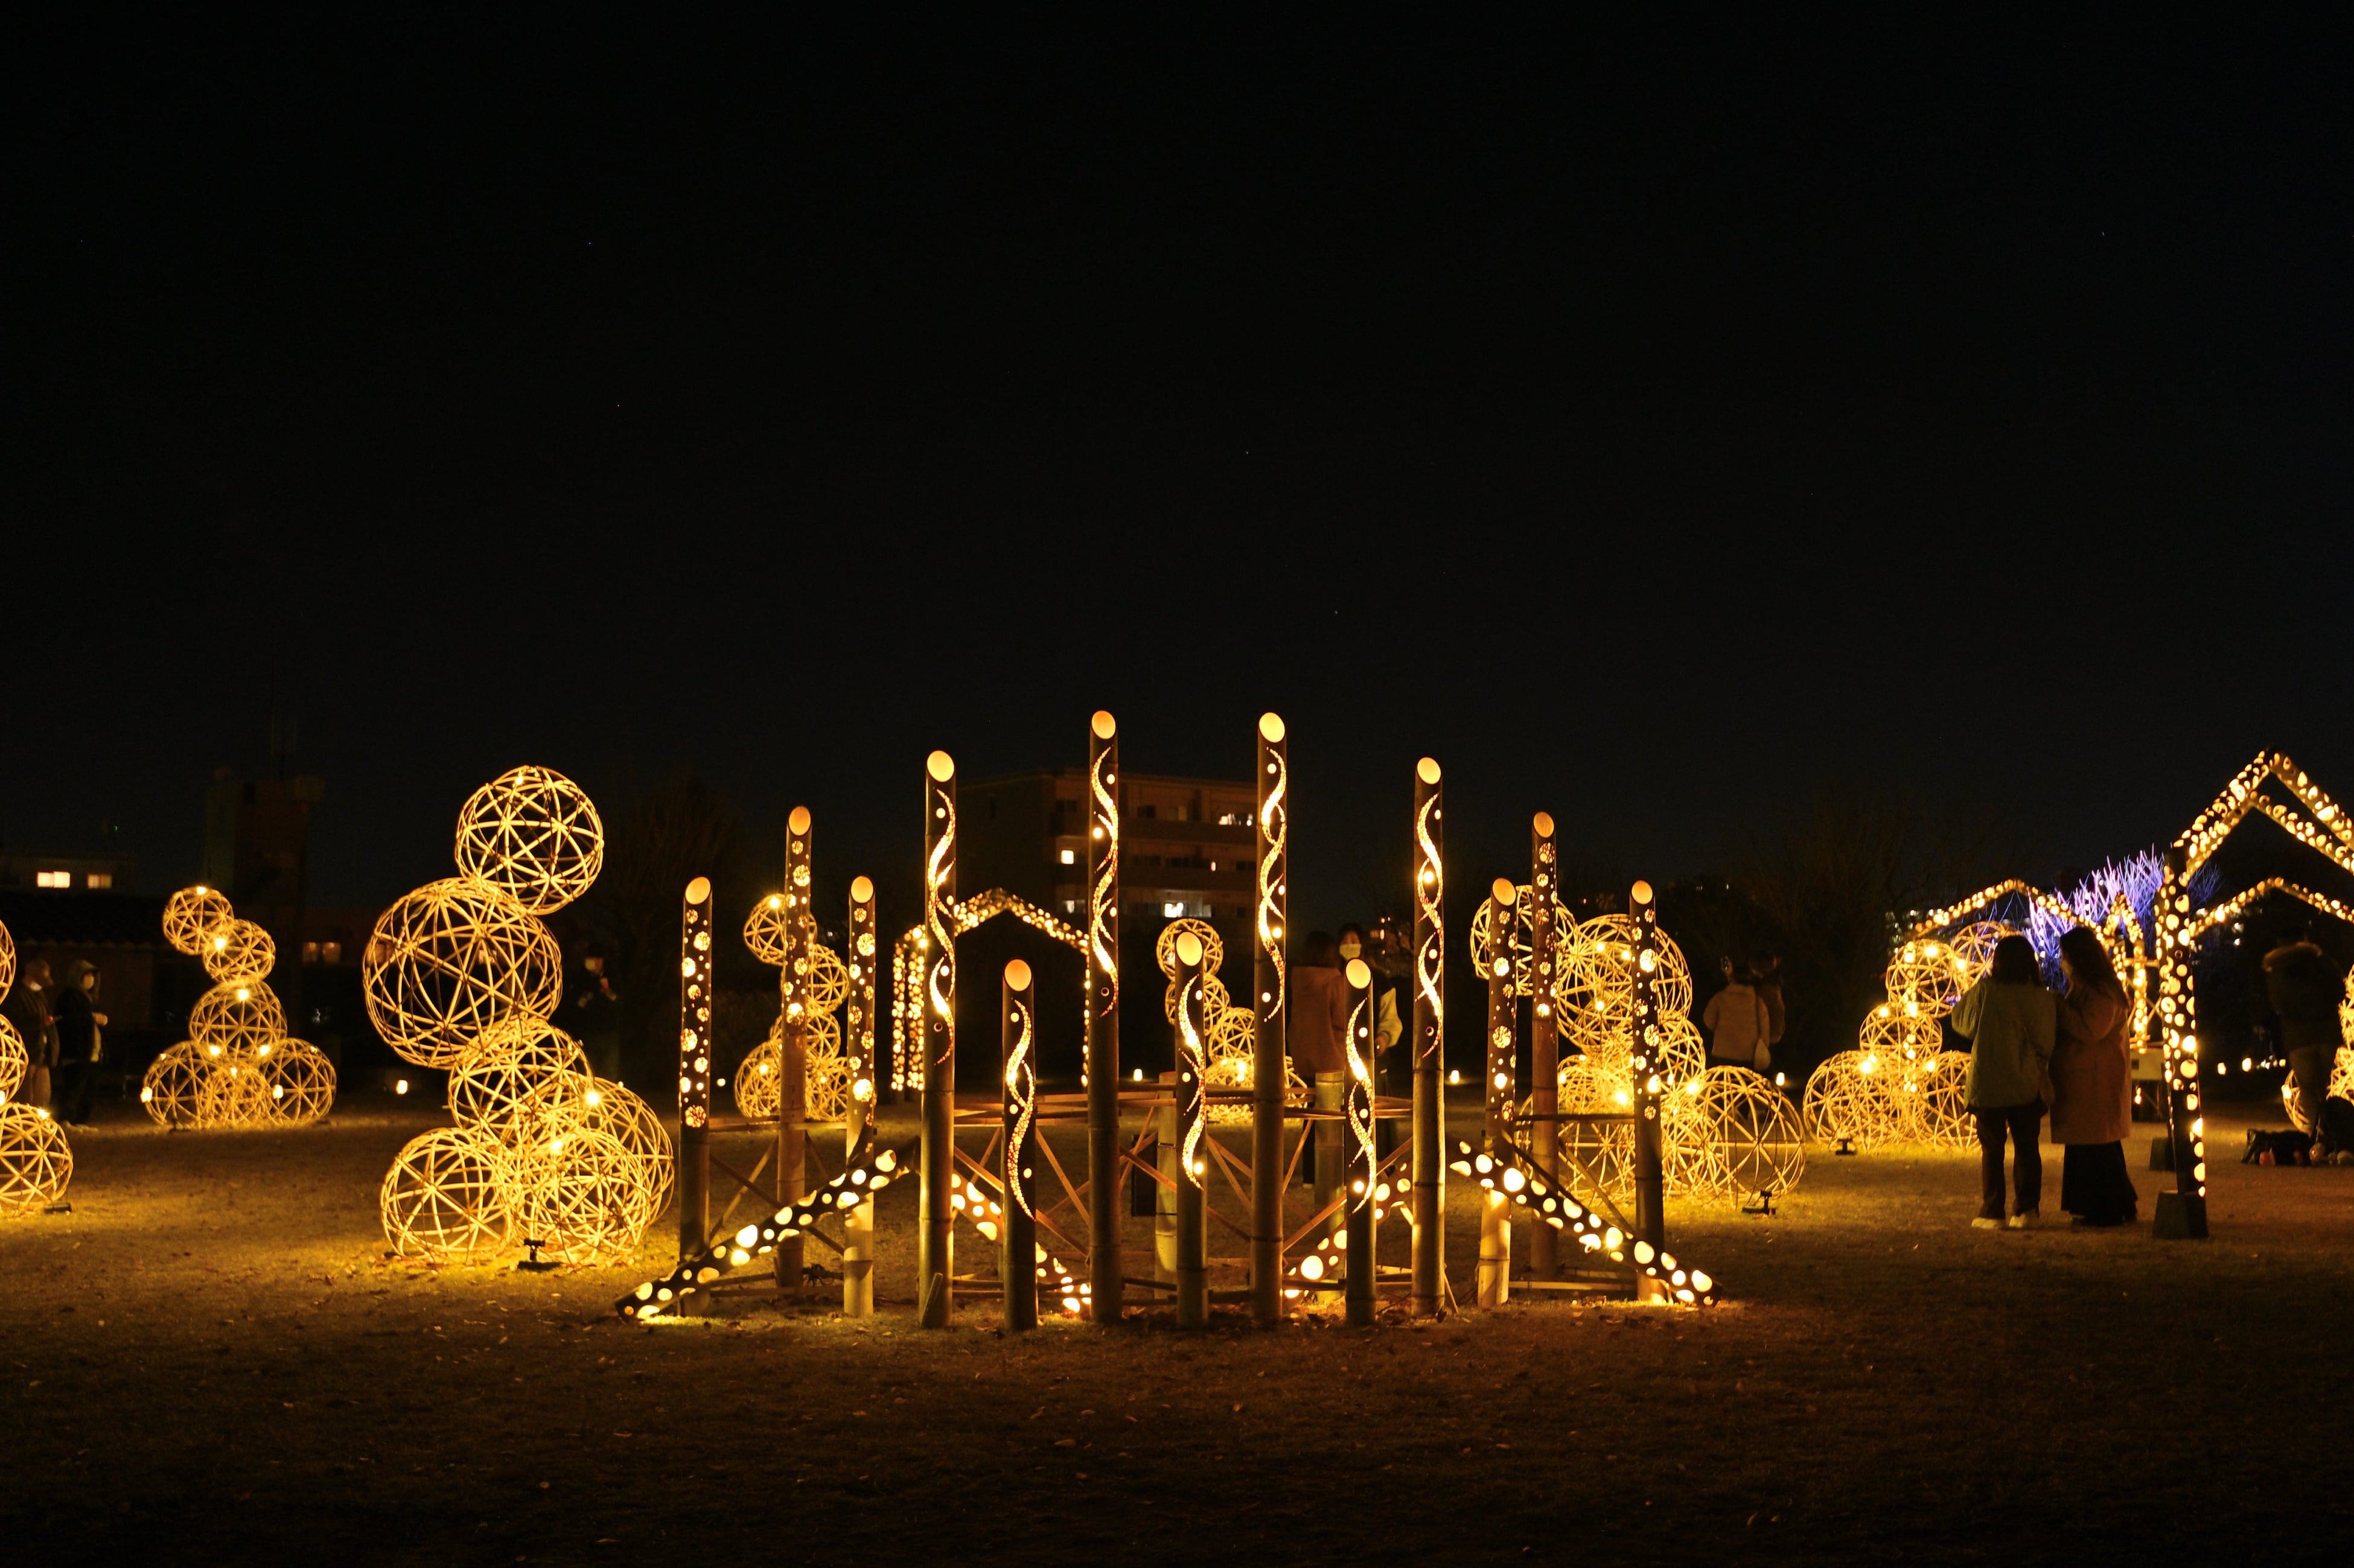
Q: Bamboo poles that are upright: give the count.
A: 13